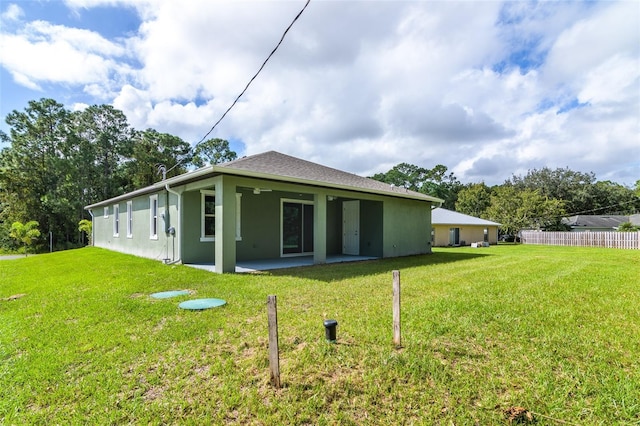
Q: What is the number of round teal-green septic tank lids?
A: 2